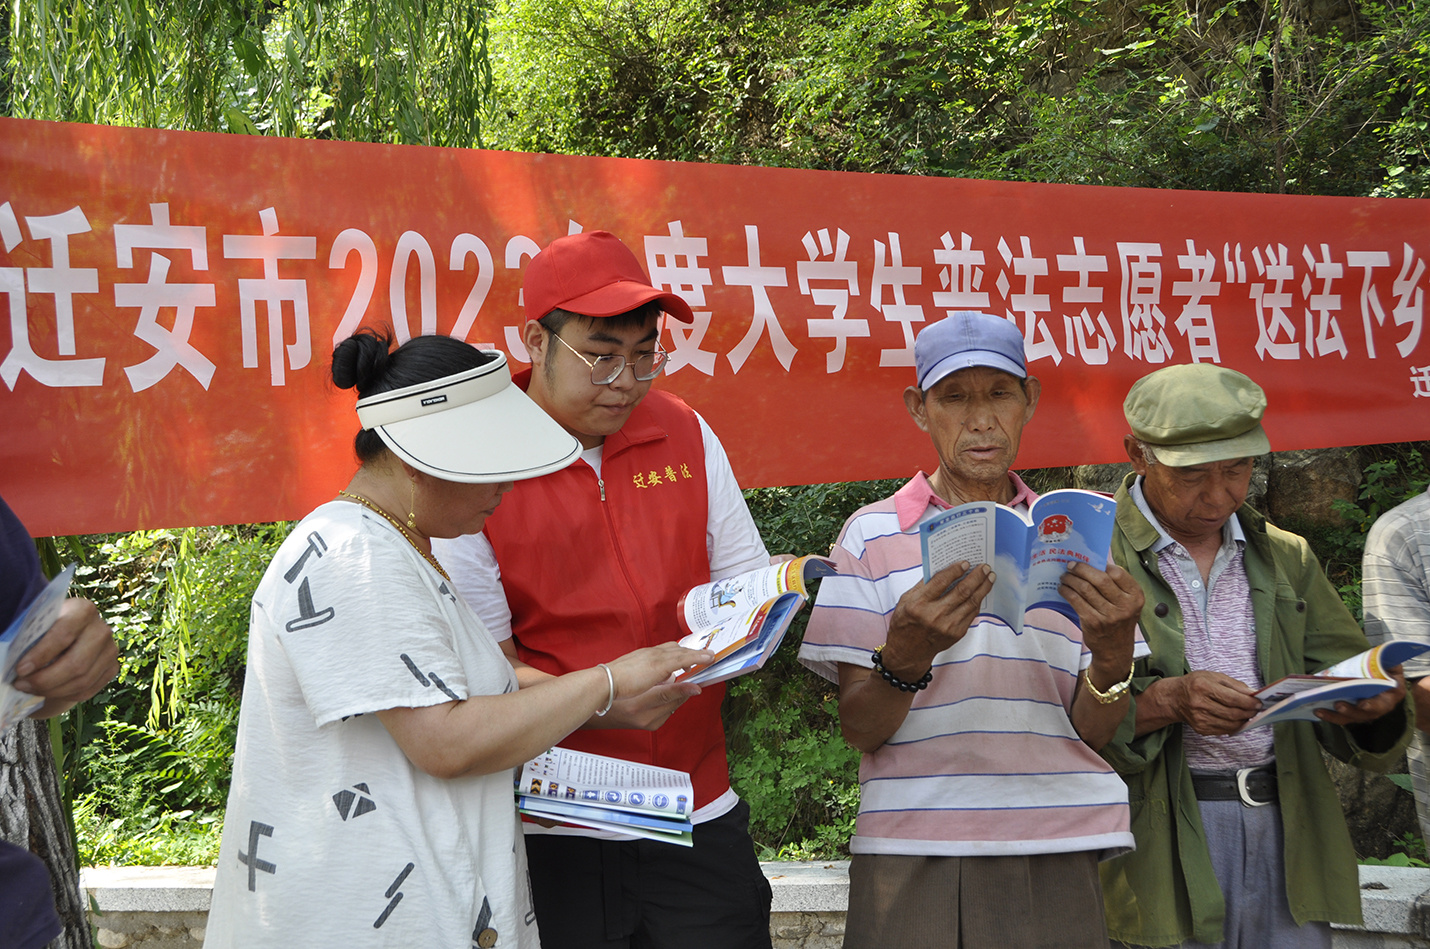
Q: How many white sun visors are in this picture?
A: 1